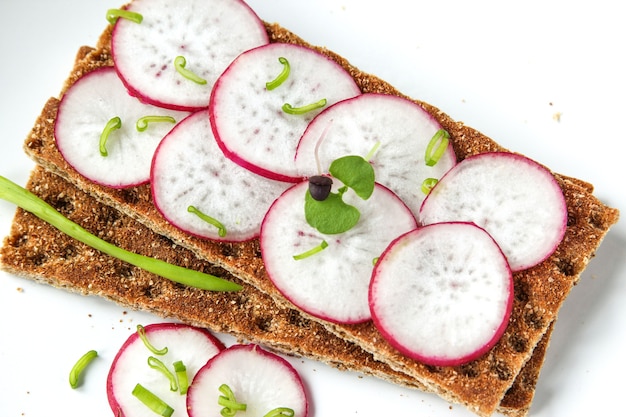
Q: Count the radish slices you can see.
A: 10